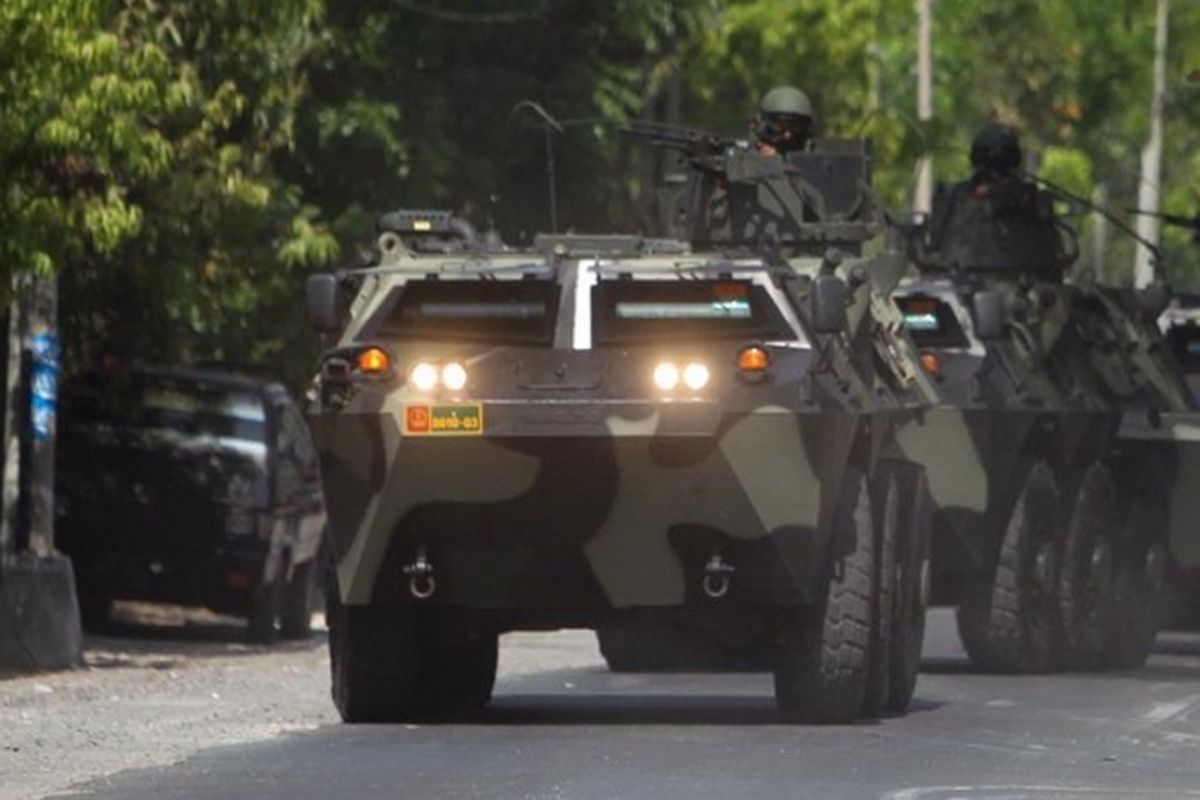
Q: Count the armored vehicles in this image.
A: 3